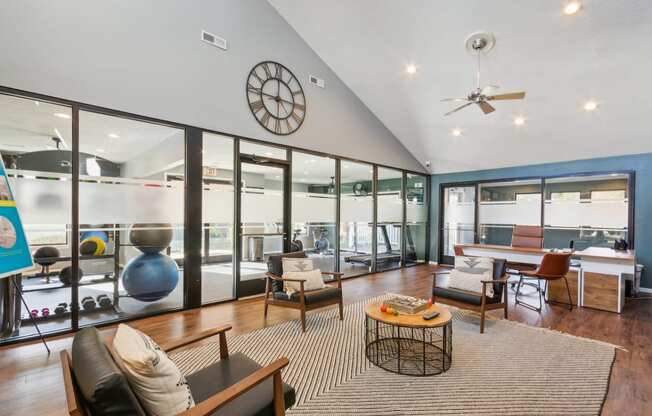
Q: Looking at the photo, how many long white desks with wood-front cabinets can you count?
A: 1